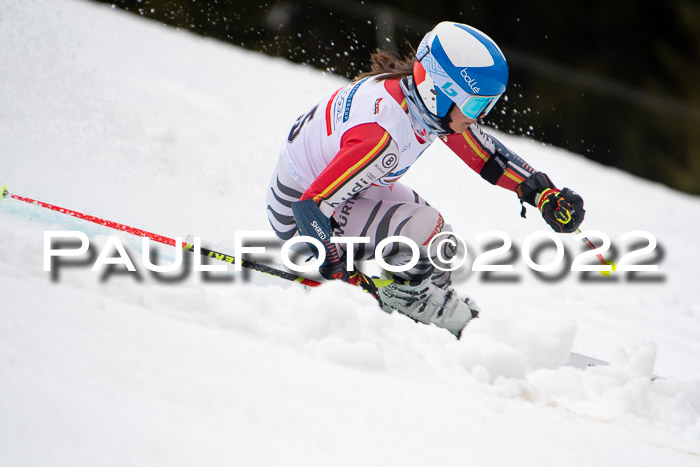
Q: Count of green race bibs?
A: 0